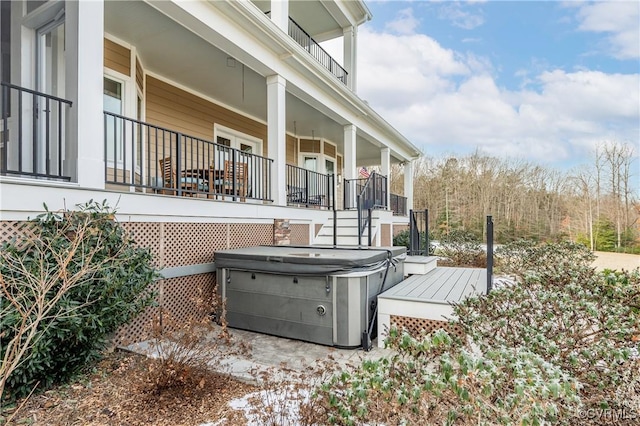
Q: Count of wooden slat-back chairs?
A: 2